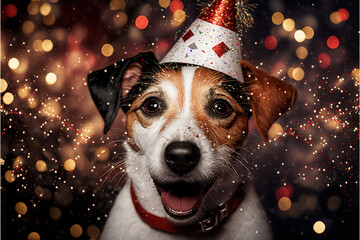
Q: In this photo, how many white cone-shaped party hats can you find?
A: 1